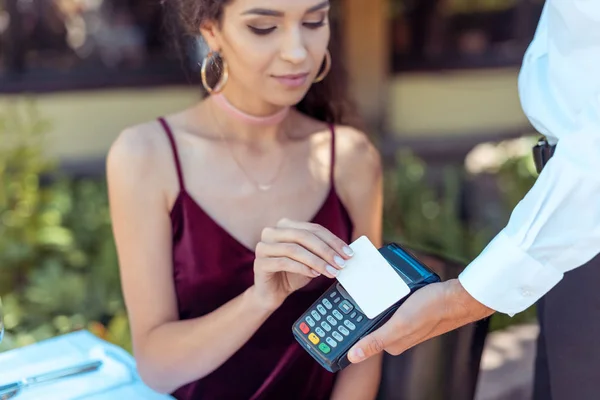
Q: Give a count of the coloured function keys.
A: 3